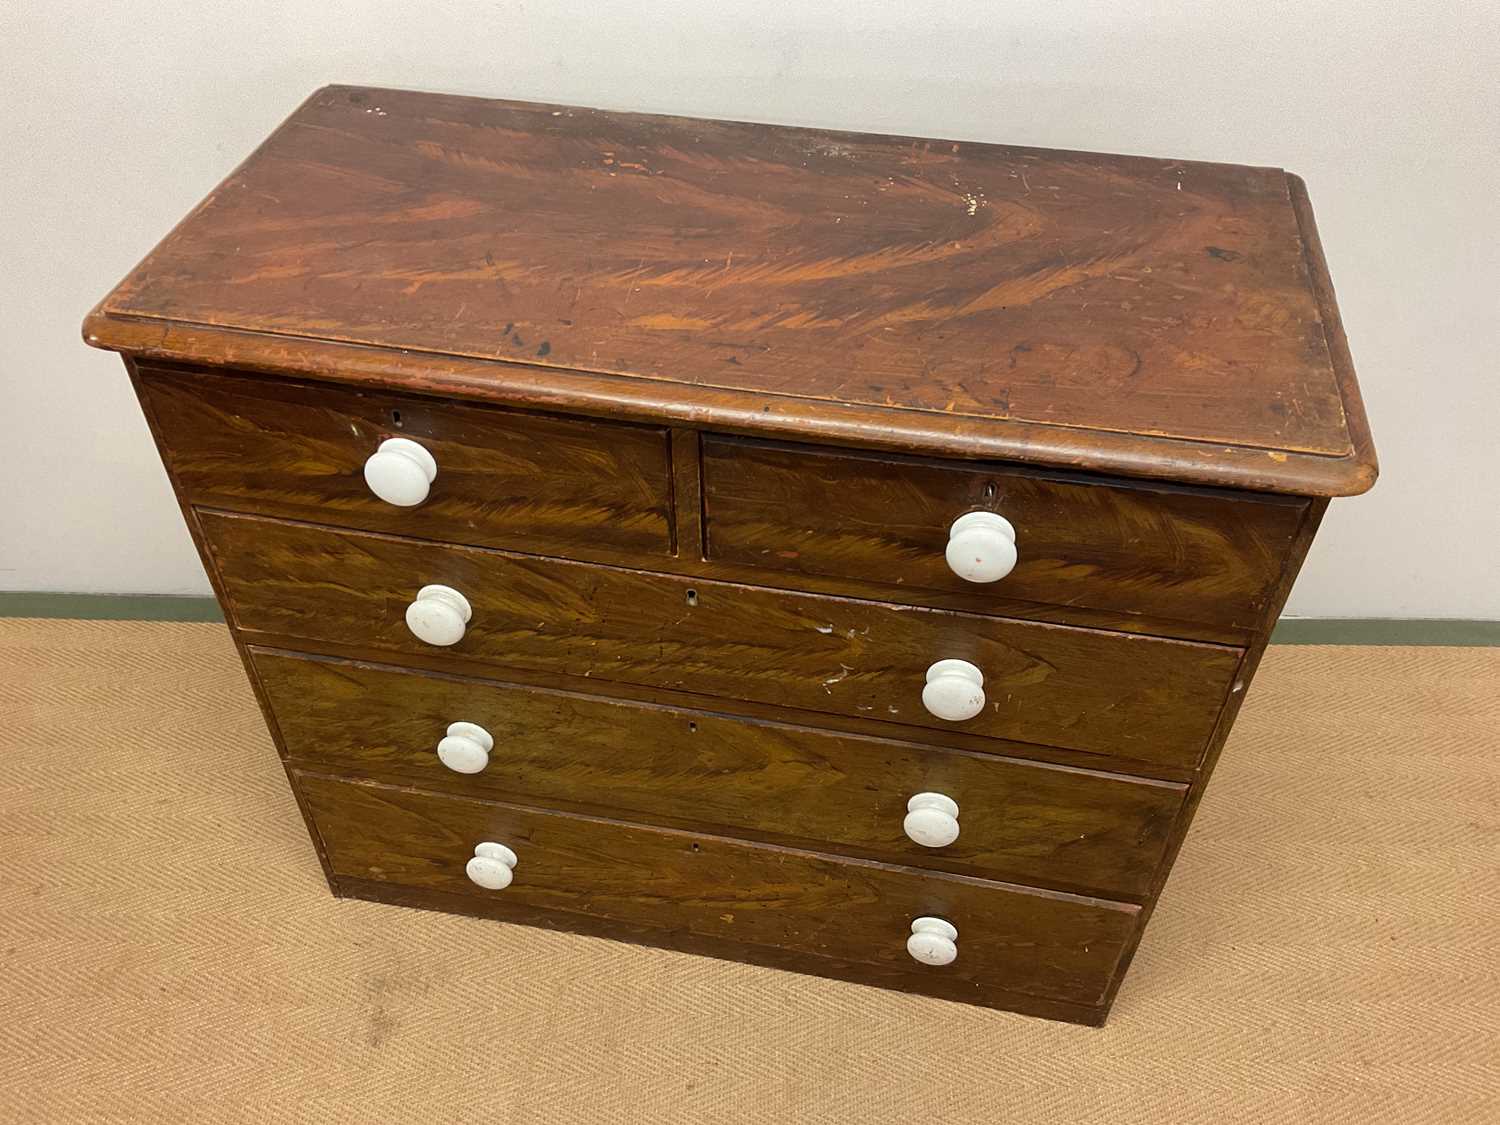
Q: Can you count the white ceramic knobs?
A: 8